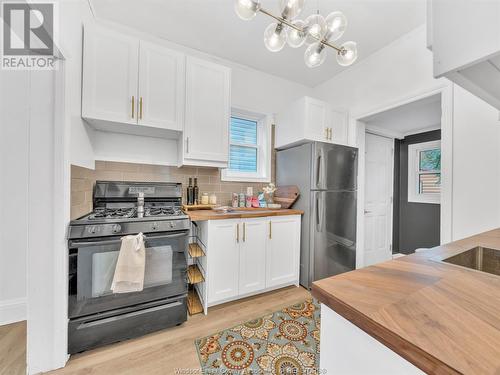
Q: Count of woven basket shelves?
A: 3